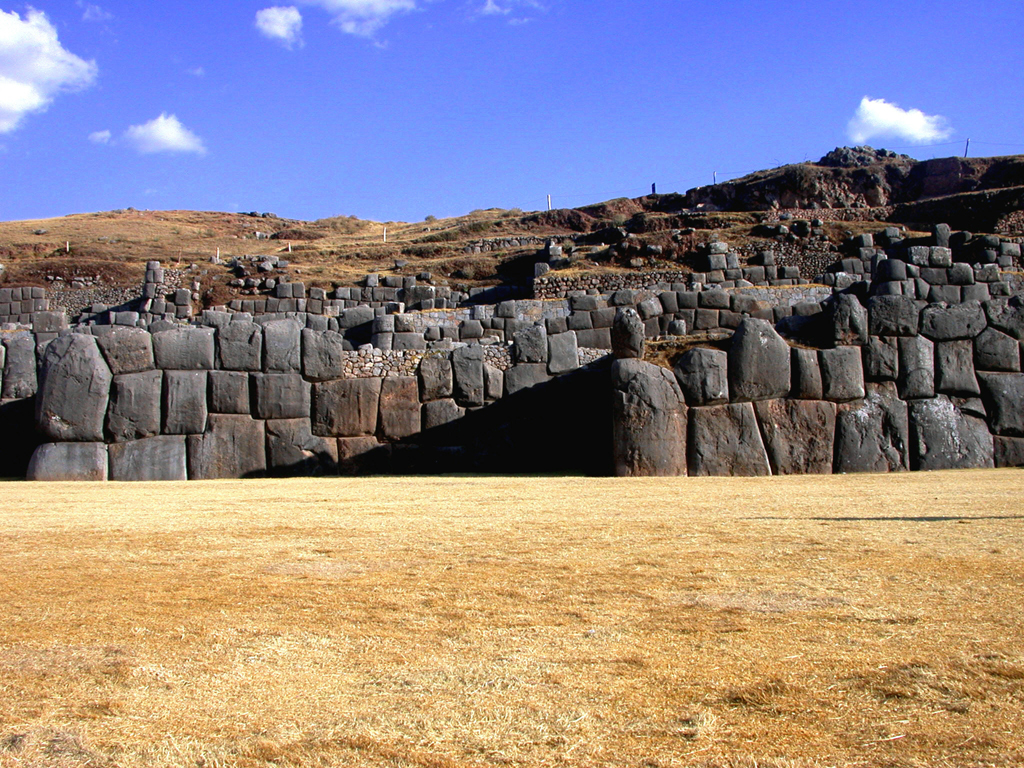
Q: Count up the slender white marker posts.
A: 5